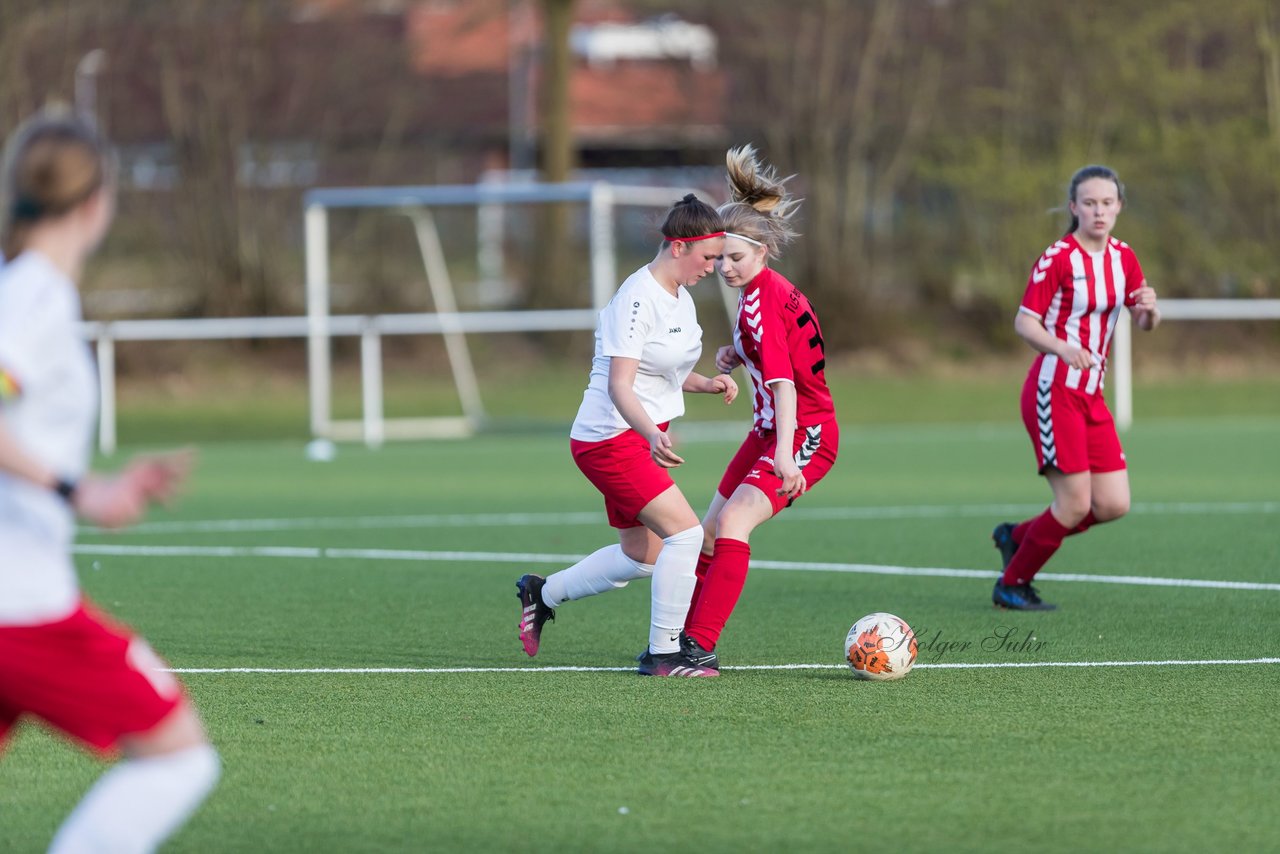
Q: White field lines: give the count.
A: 3